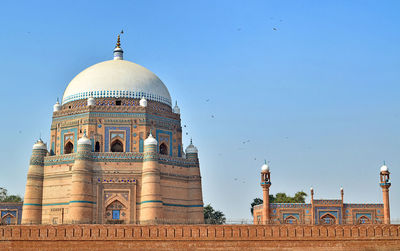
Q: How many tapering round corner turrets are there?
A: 4